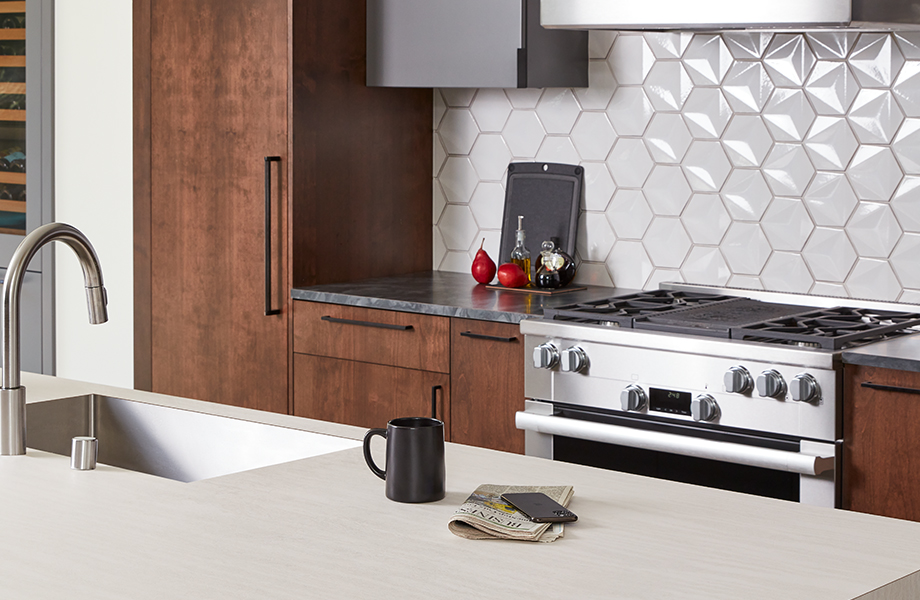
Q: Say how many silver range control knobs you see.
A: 7